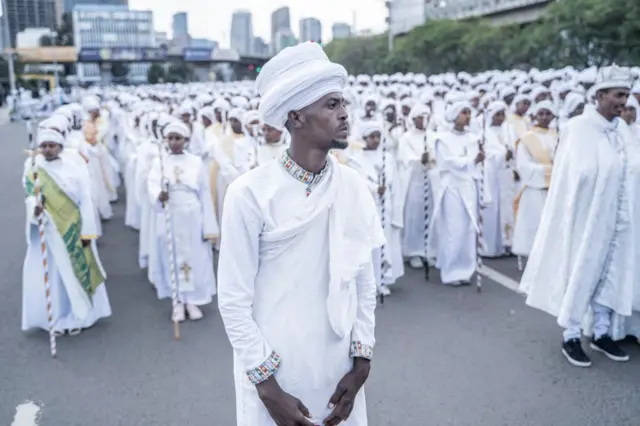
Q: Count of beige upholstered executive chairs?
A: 0